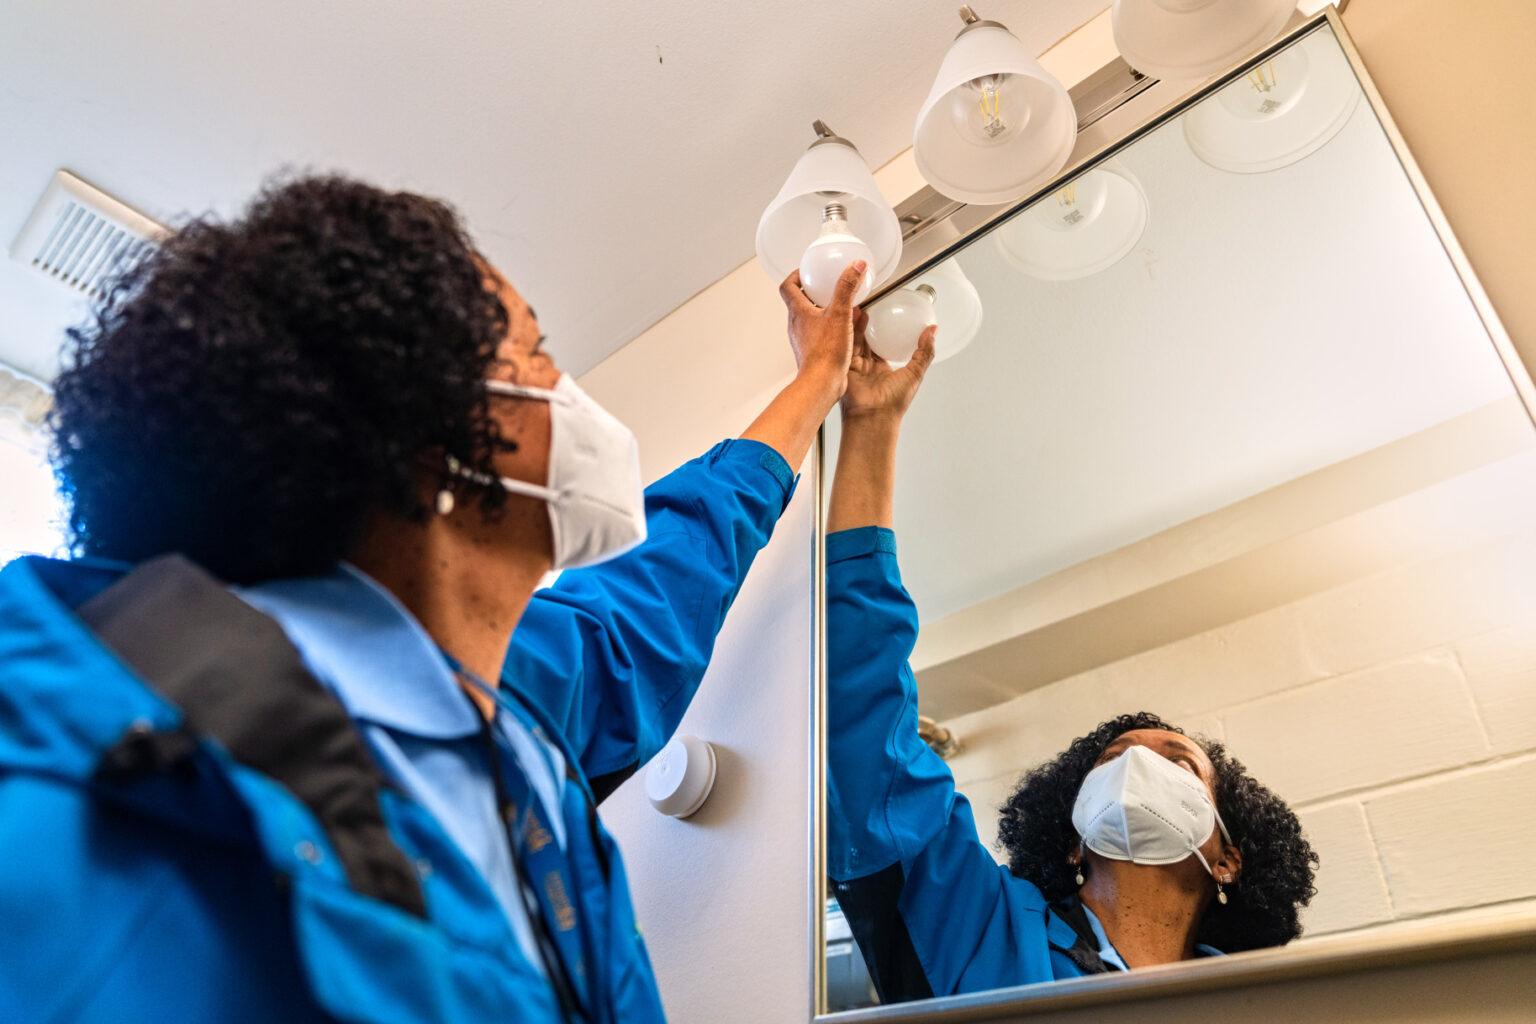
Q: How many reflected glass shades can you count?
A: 3